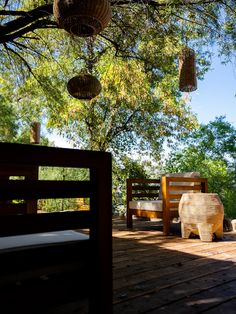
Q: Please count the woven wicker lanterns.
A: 3